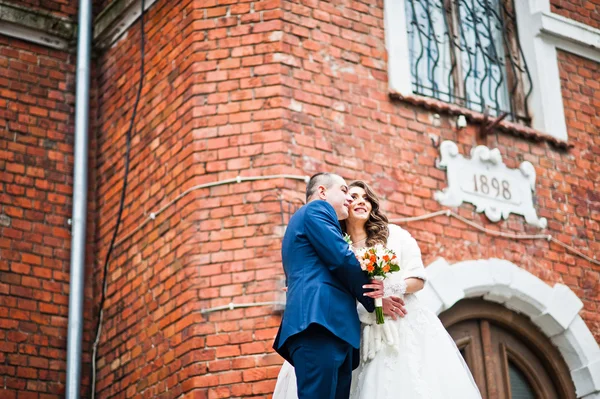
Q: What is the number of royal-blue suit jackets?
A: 1